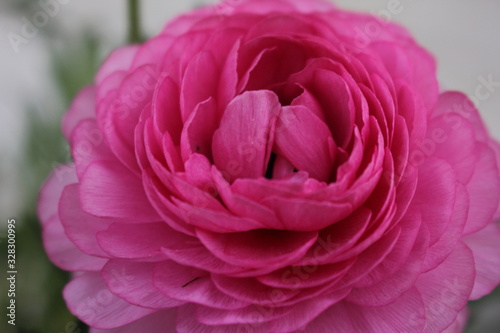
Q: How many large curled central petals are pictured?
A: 2